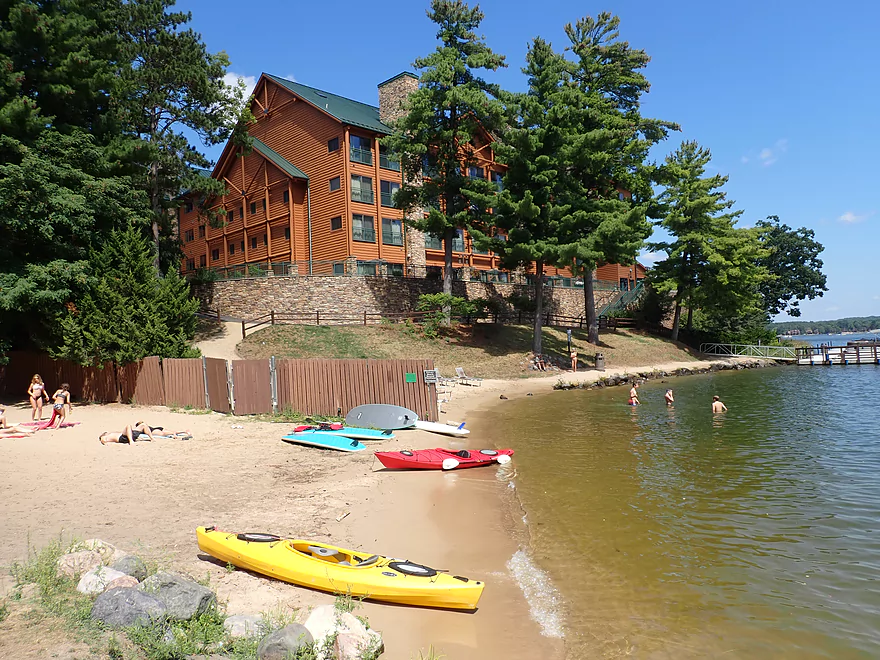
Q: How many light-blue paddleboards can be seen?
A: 2